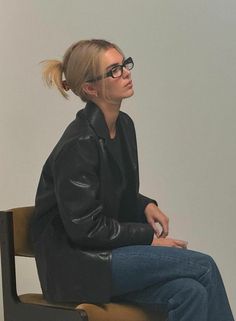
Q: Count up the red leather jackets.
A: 0